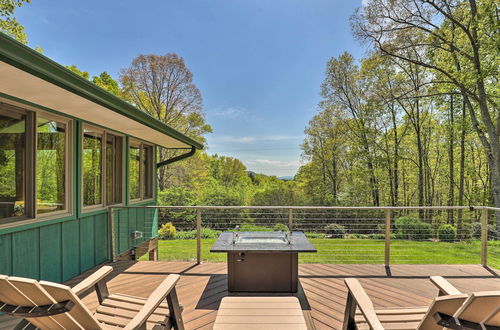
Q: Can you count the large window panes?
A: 6